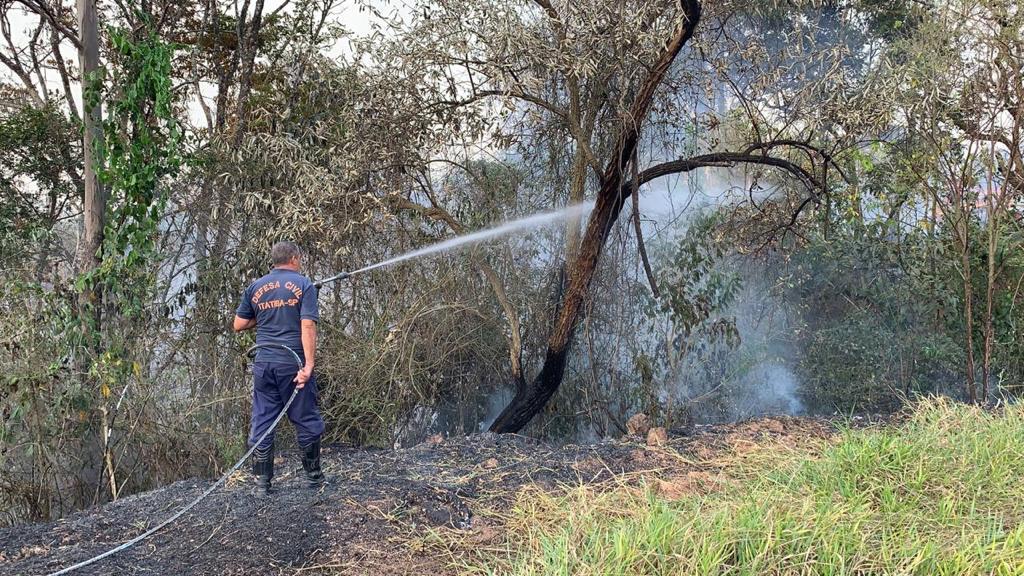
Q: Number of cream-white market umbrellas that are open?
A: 0